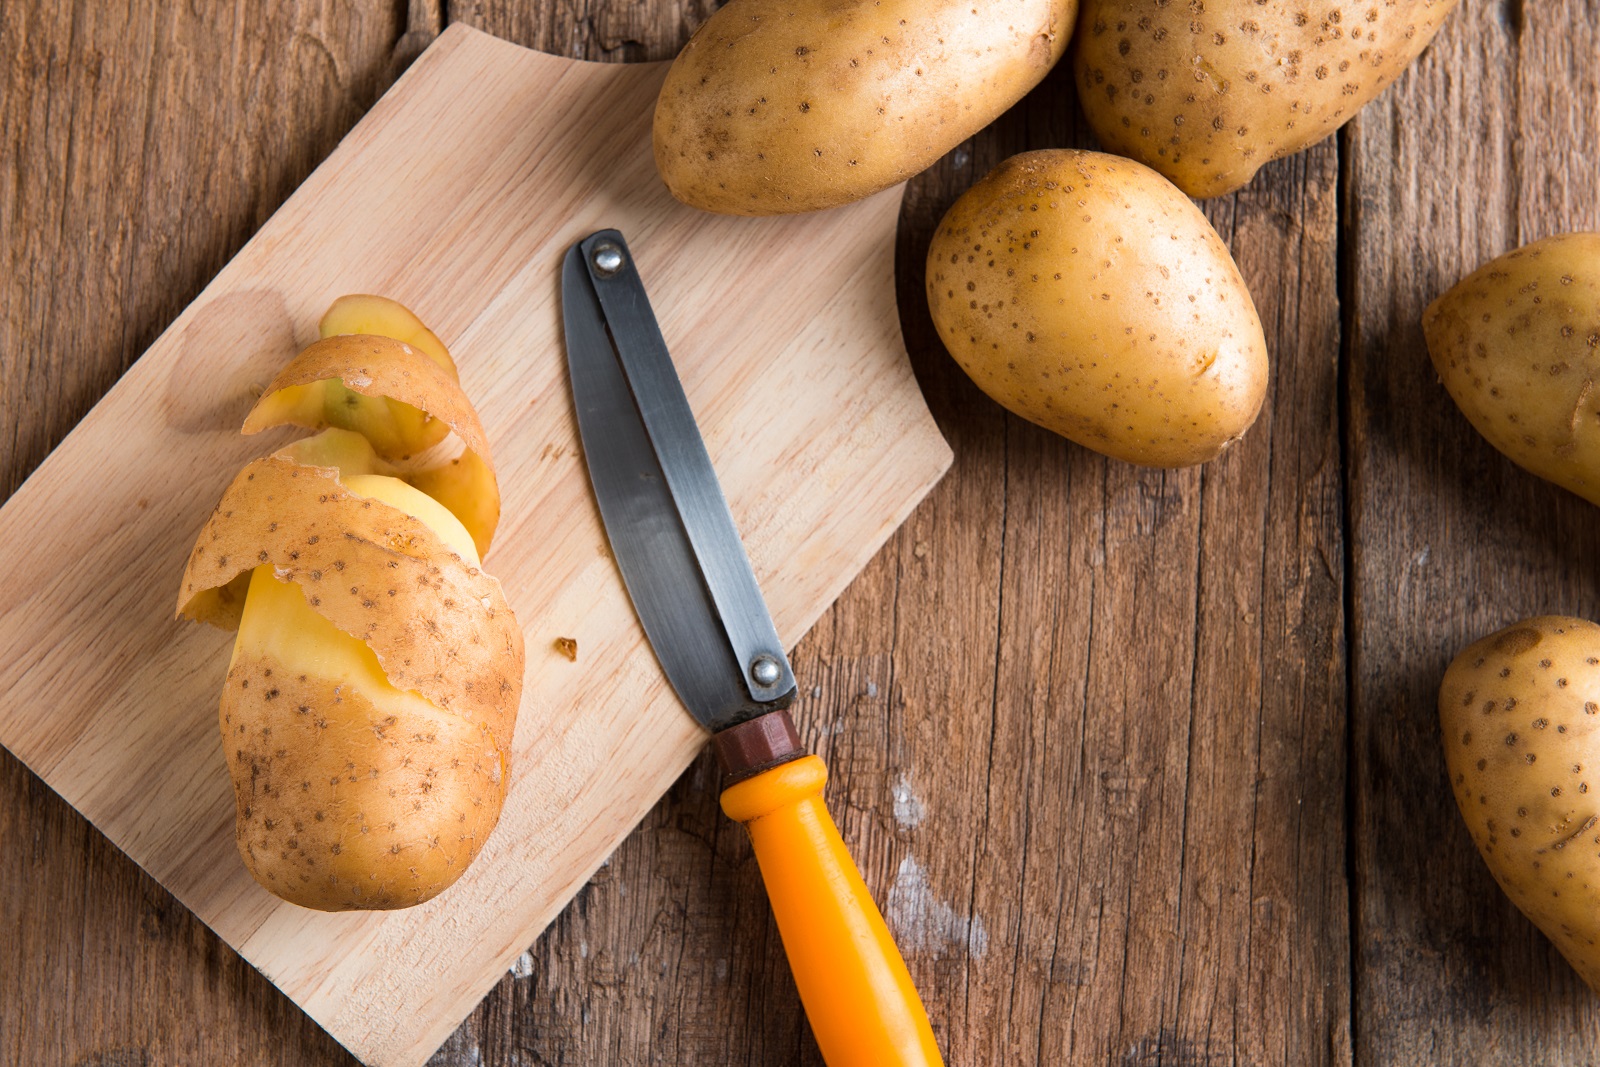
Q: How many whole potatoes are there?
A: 5